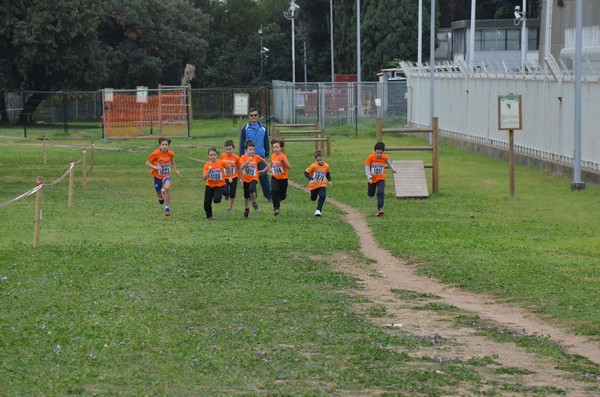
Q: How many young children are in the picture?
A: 7